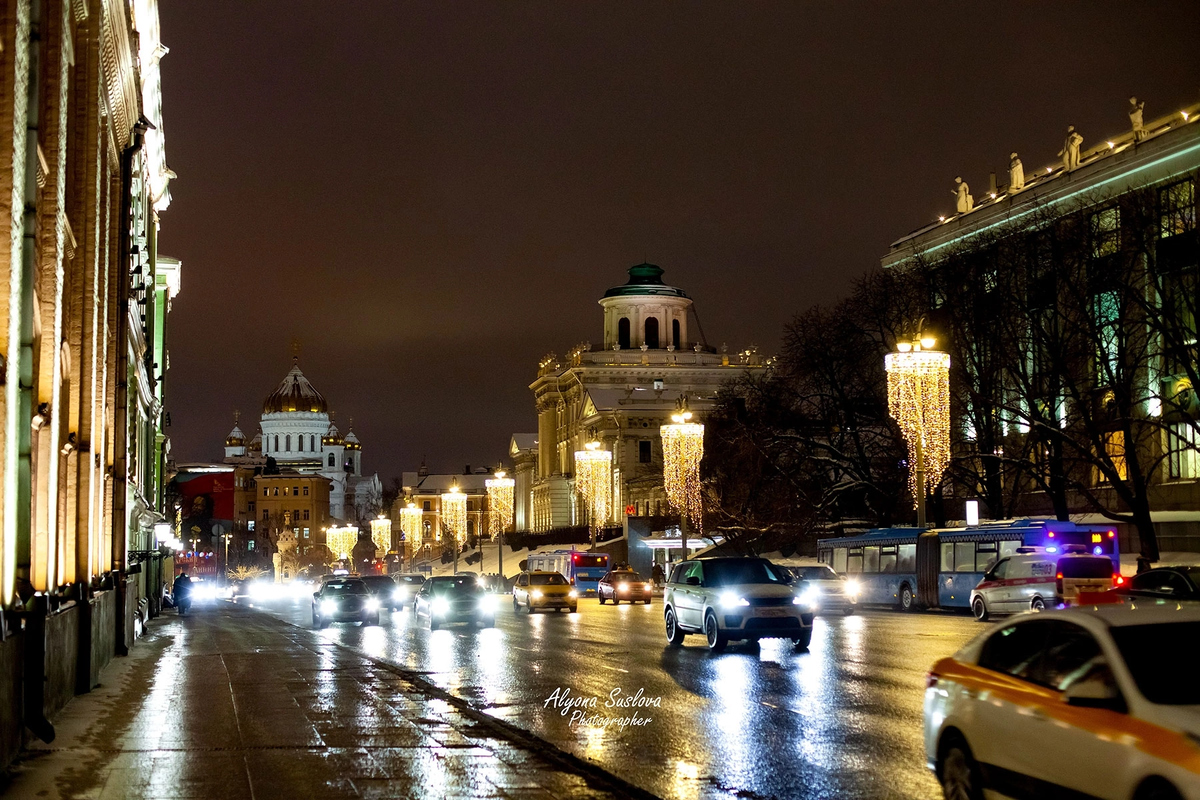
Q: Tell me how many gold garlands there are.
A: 9